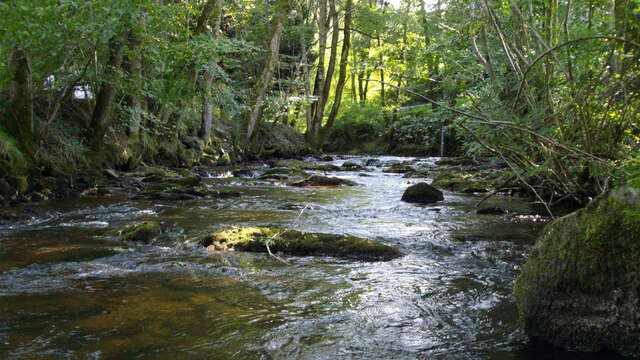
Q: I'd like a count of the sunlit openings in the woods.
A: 1